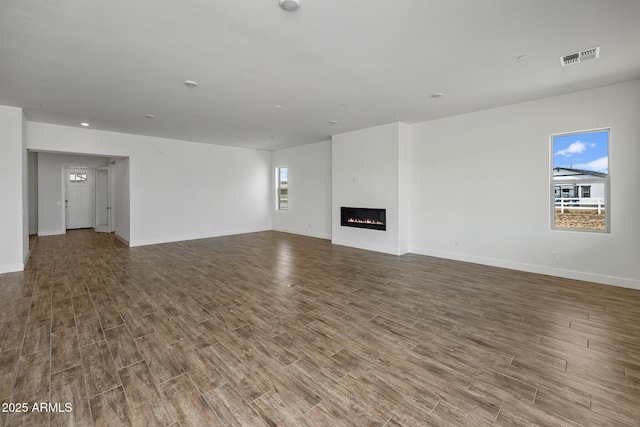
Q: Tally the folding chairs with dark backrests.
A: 0